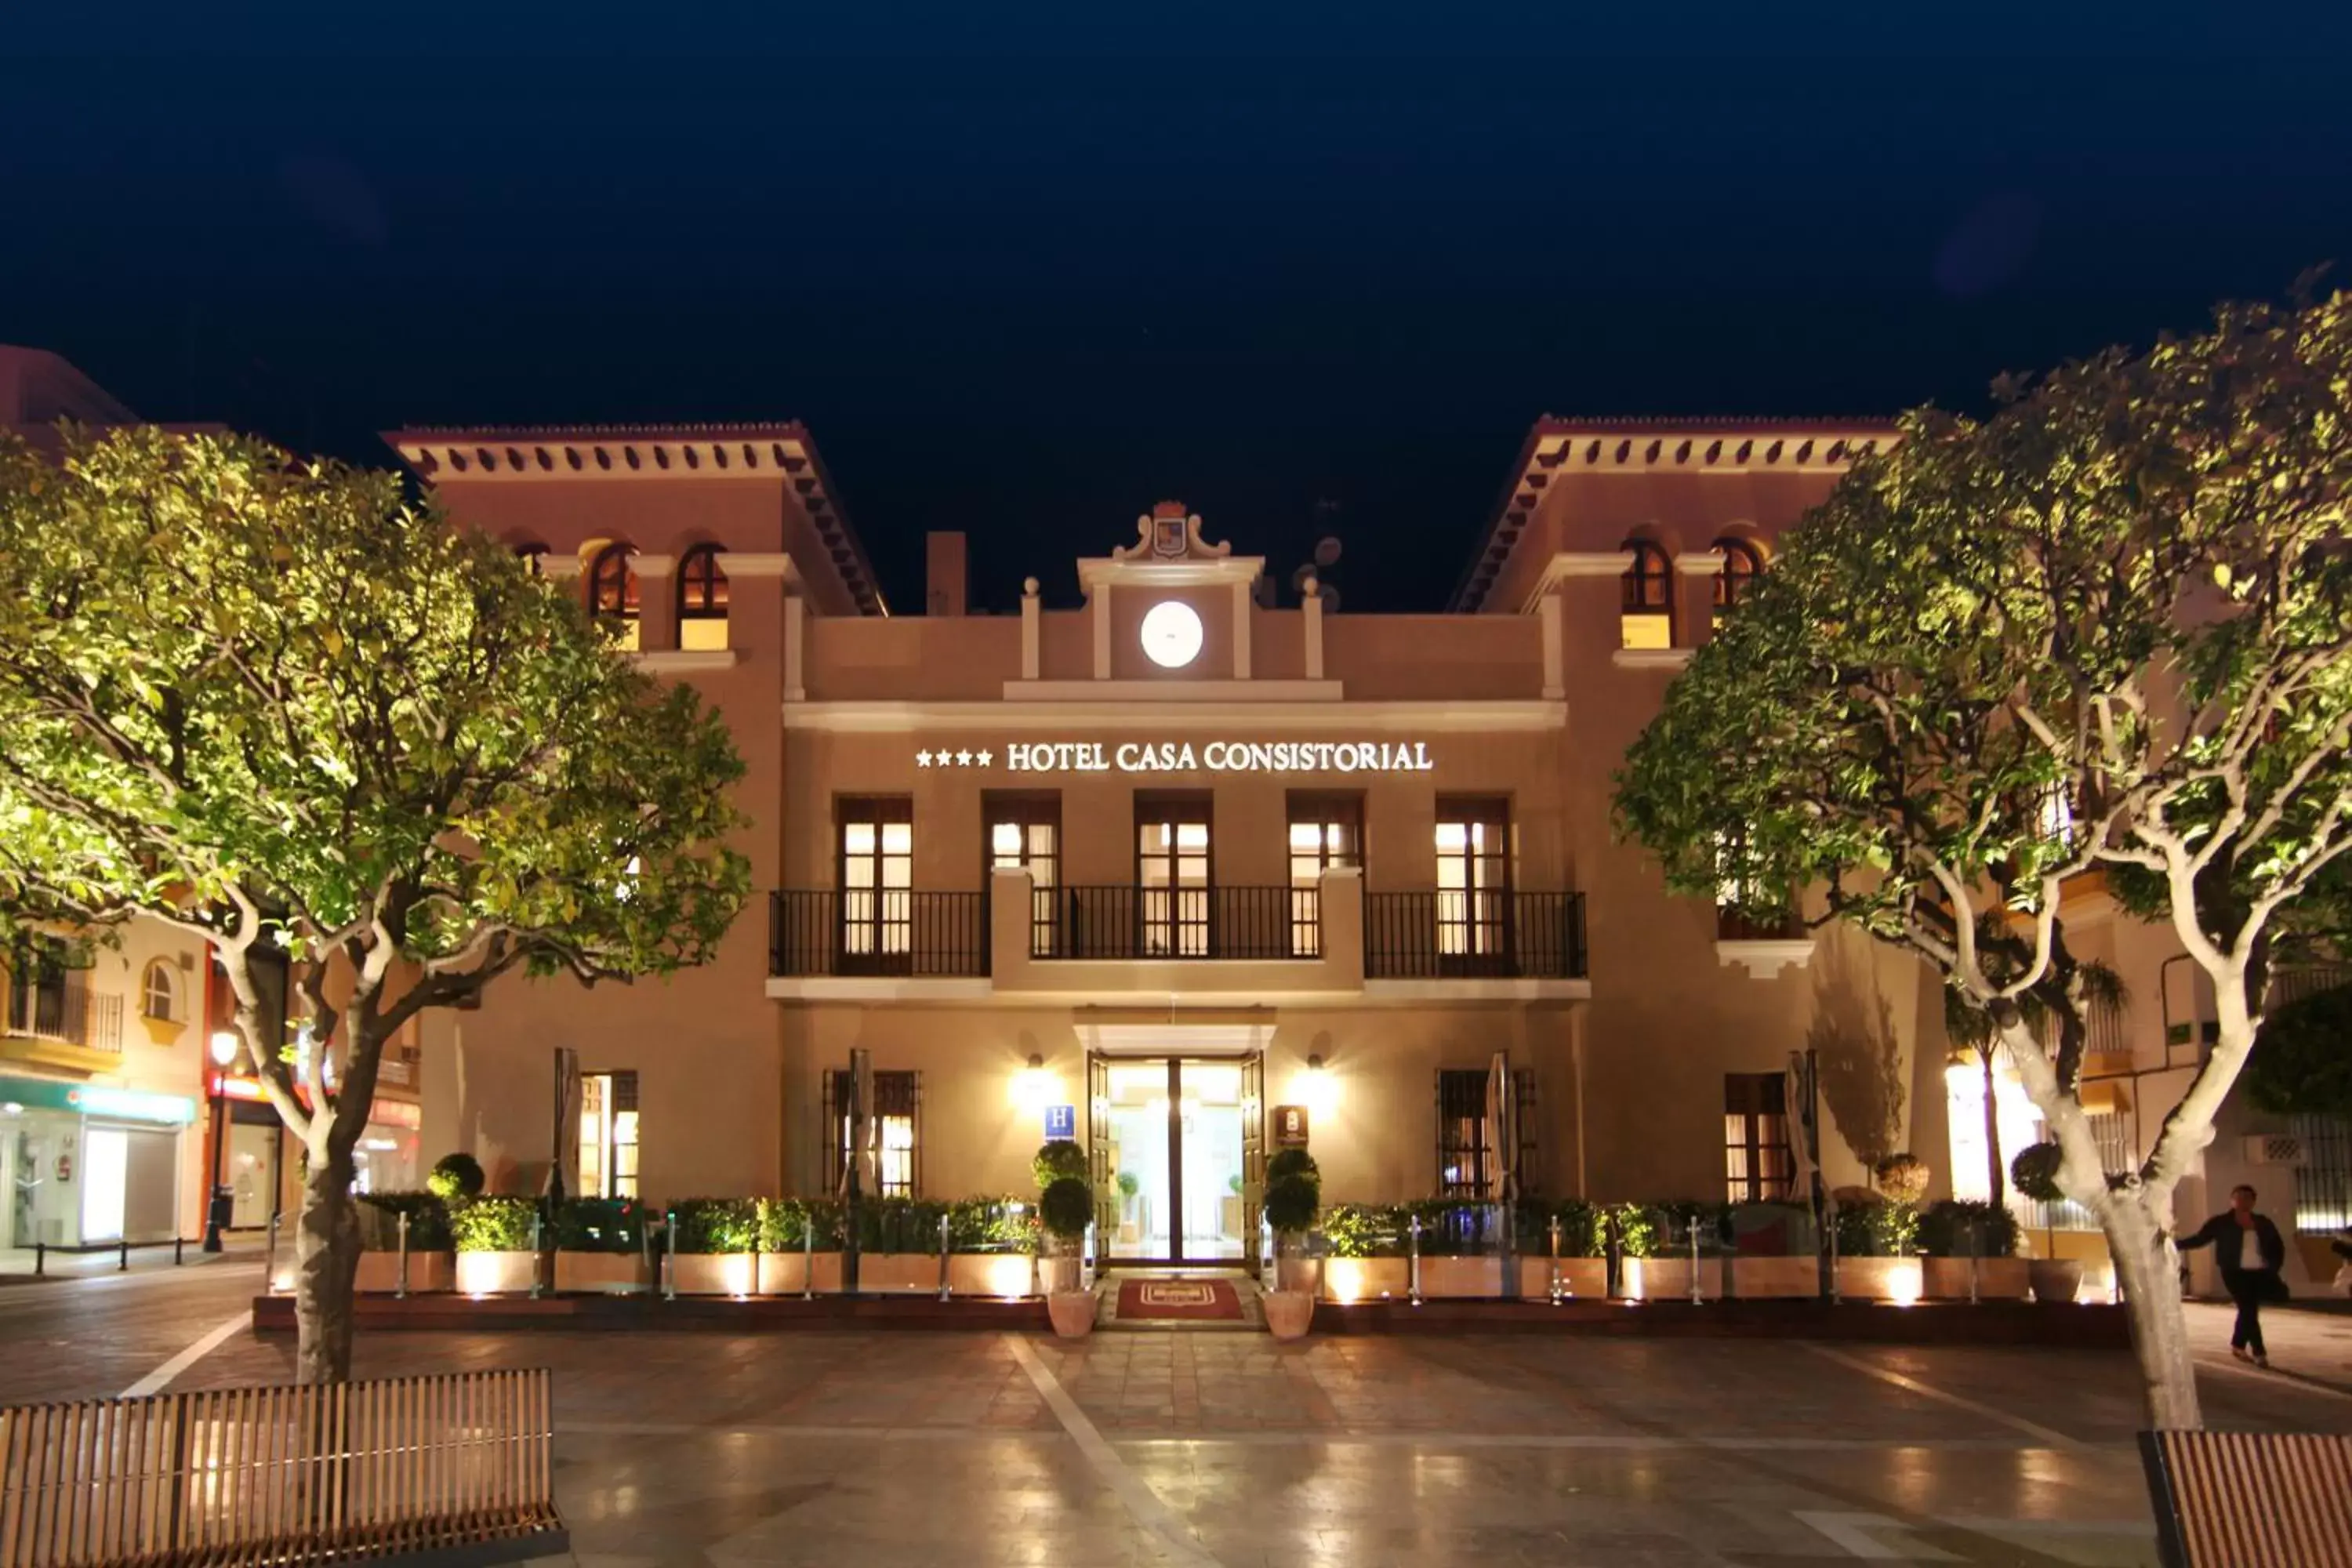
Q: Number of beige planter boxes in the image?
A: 14